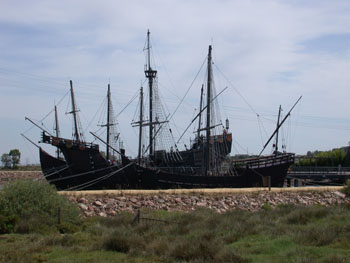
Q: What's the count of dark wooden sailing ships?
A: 3